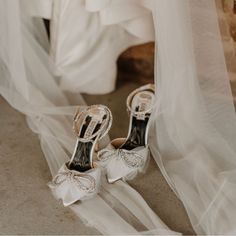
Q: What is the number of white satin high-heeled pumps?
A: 2